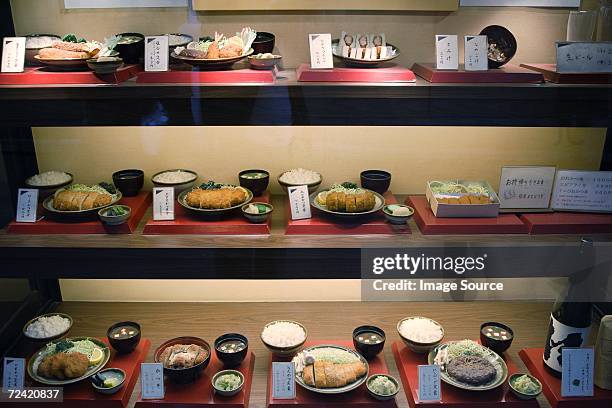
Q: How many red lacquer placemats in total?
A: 15